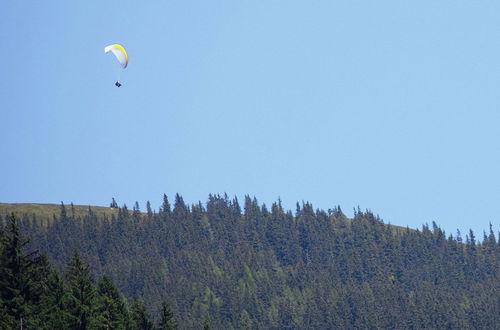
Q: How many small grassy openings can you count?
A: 2